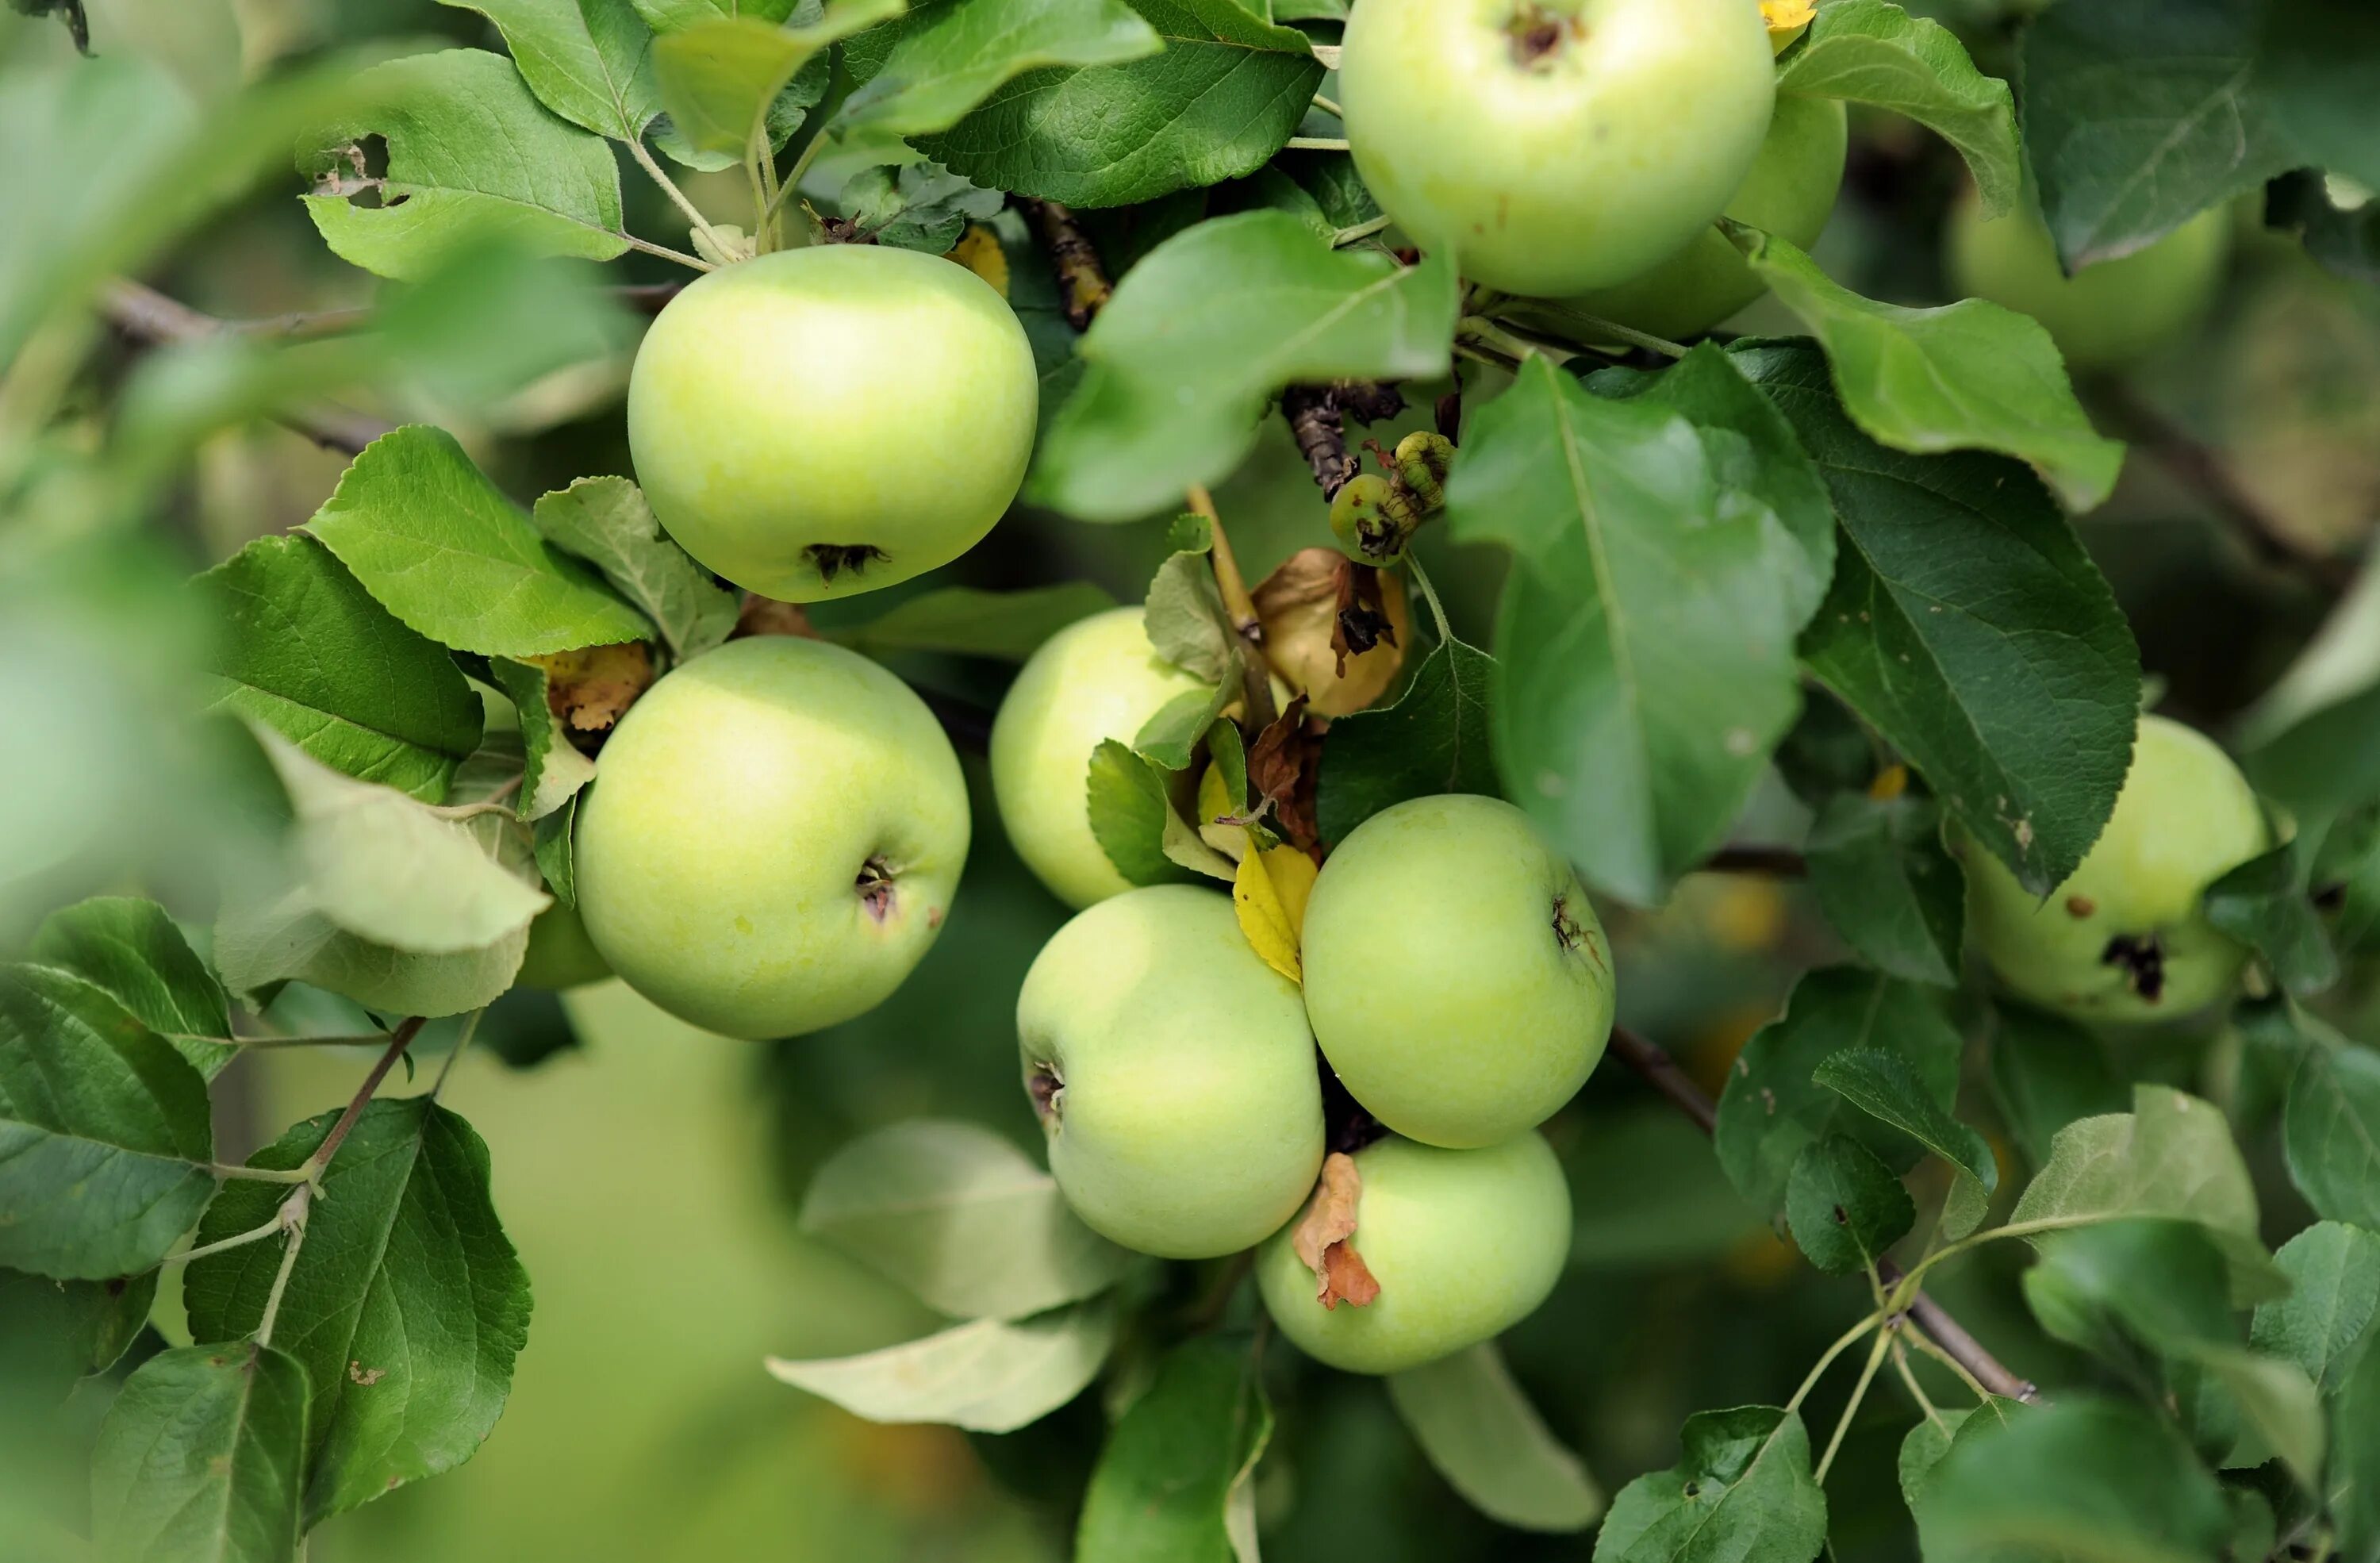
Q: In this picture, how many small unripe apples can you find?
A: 2